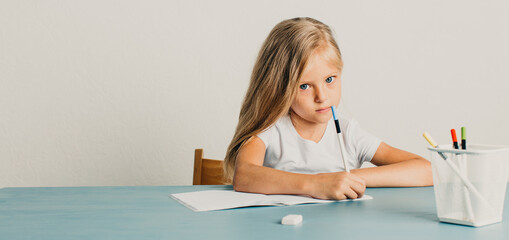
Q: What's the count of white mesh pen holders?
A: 1